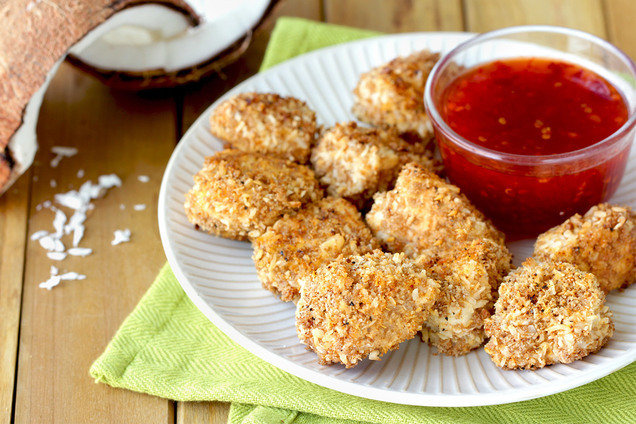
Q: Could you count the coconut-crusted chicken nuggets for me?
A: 10